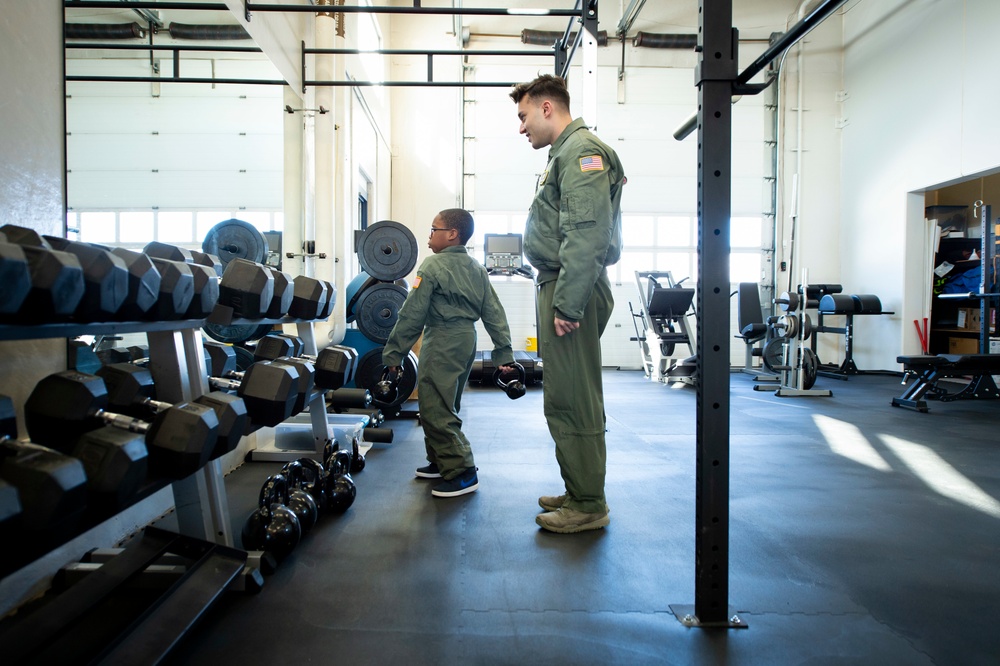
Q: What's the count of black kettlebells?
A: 8